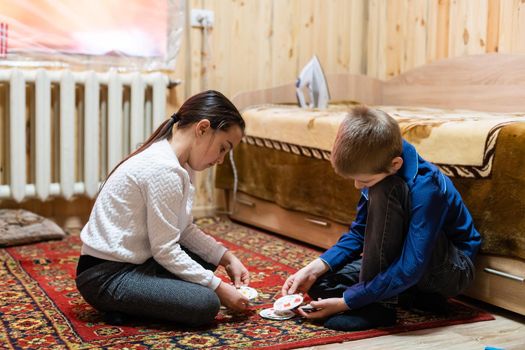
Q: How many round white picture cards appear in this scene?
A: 3